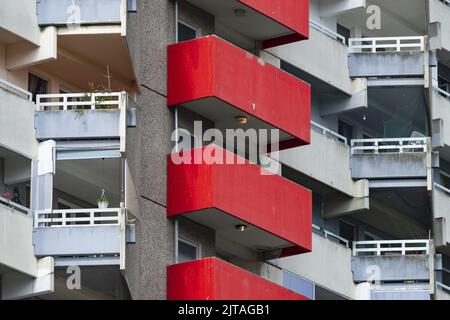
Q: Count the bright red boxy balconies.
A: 4